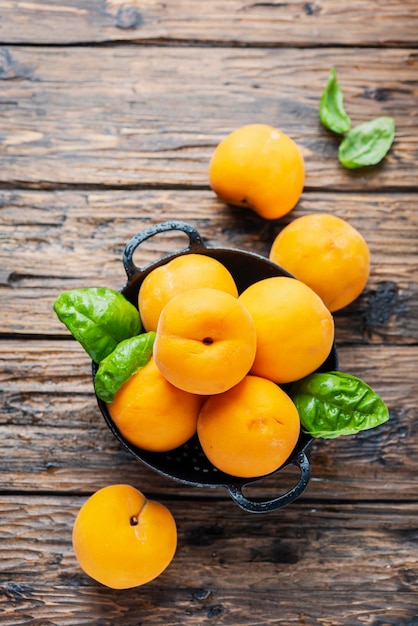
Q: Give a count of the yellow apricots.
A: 8